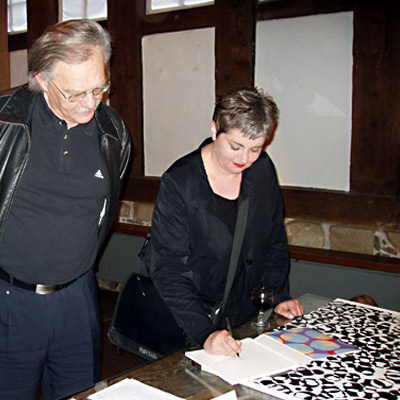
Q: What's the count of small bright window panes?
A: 3